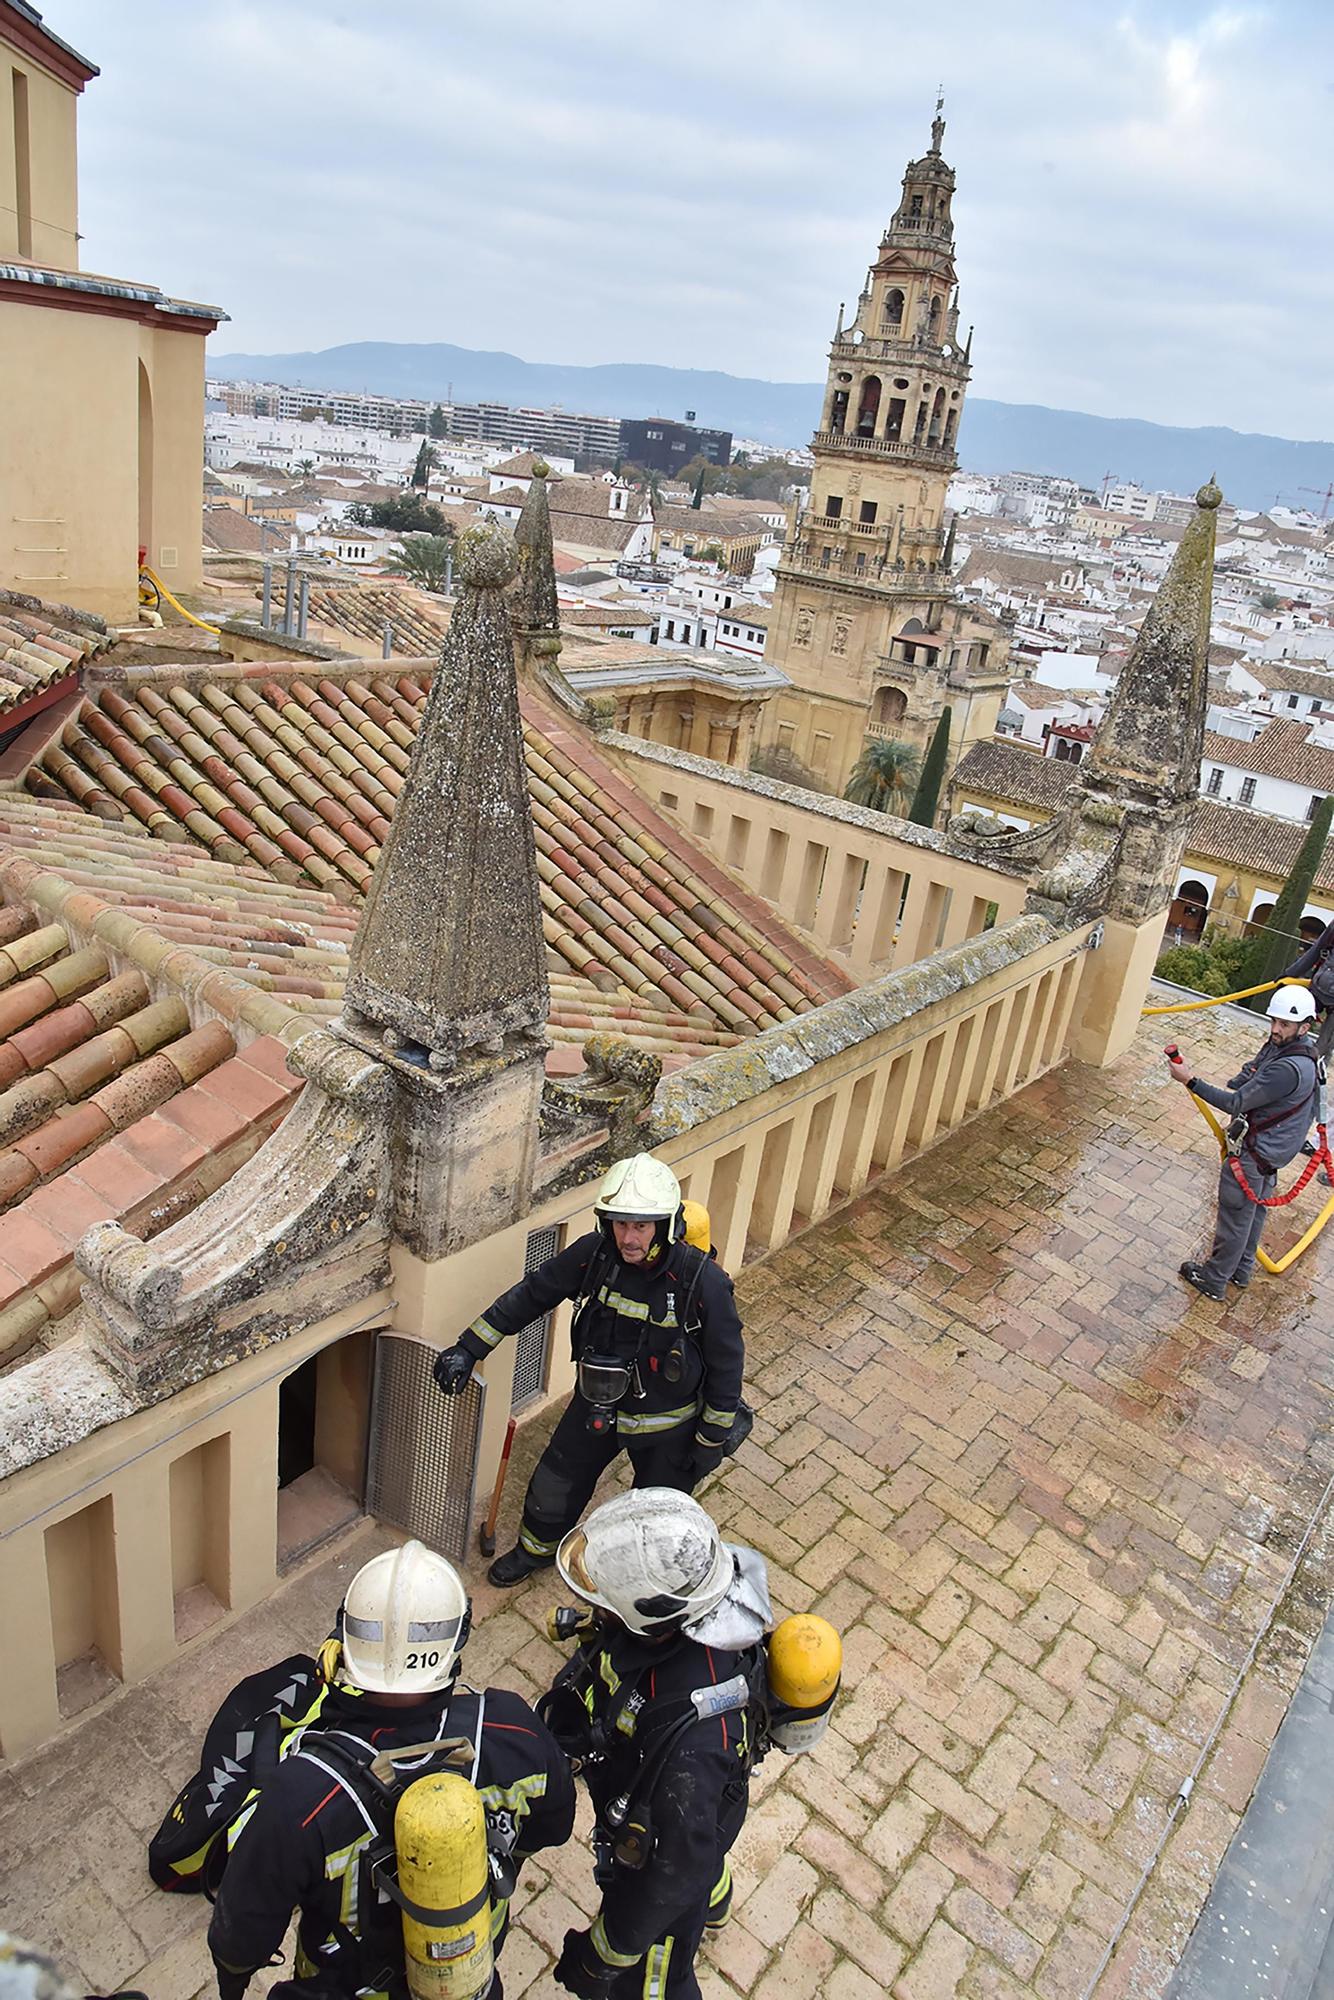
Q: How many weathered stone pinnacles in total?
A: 3